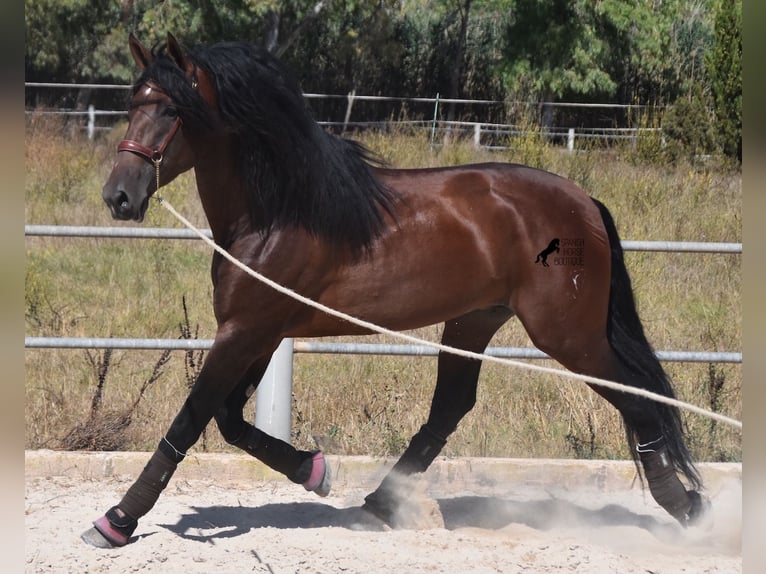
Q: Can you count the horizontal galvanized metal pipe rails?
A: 2